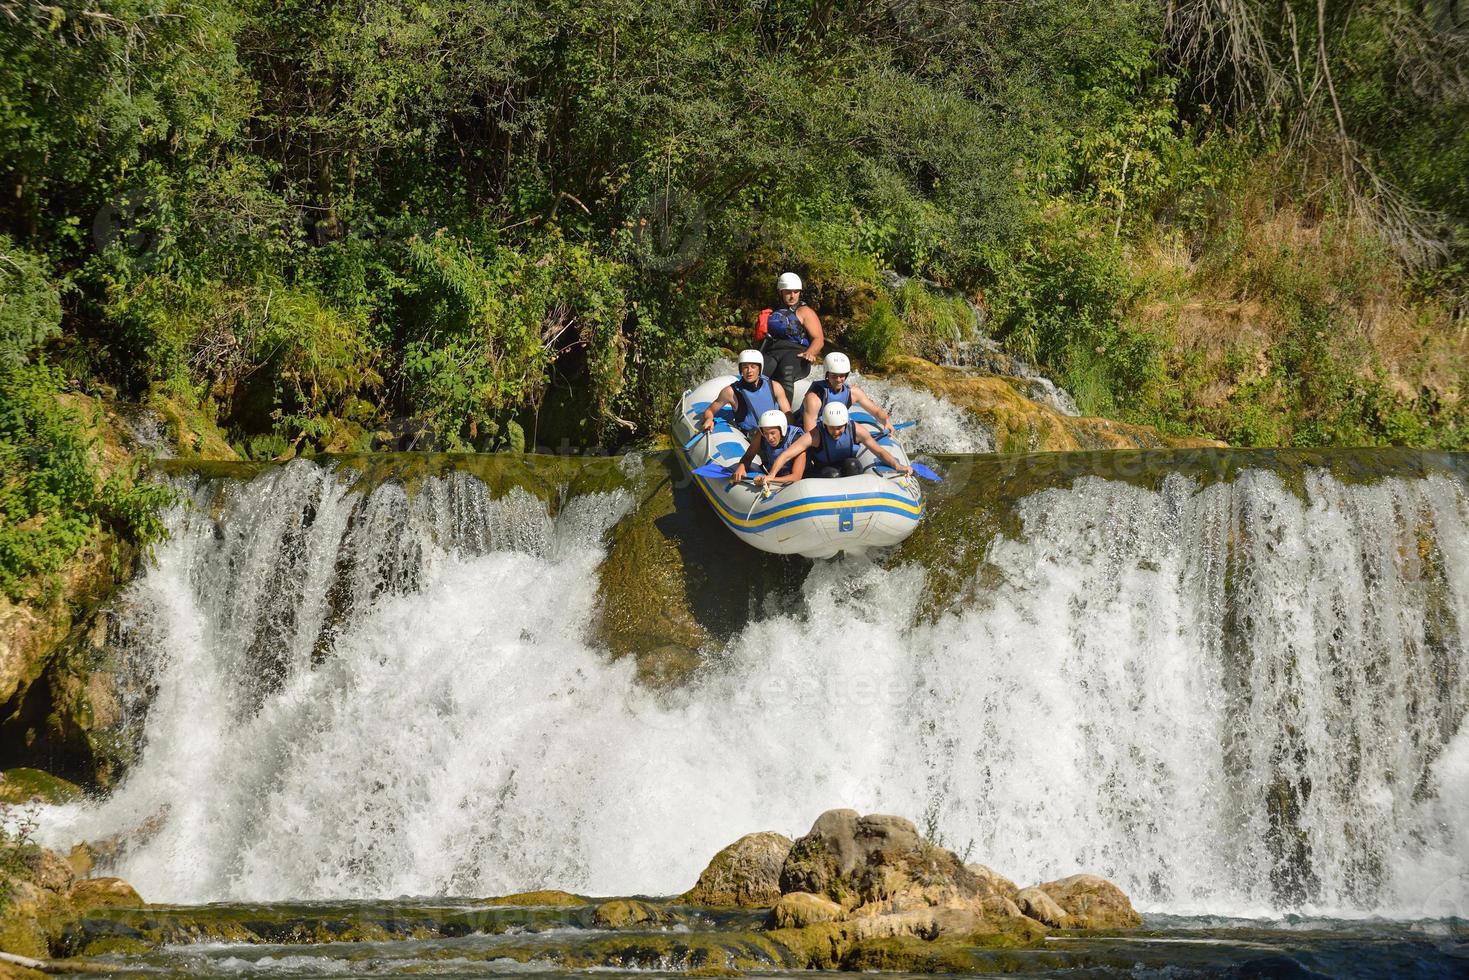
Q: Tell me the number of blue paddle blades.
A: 4